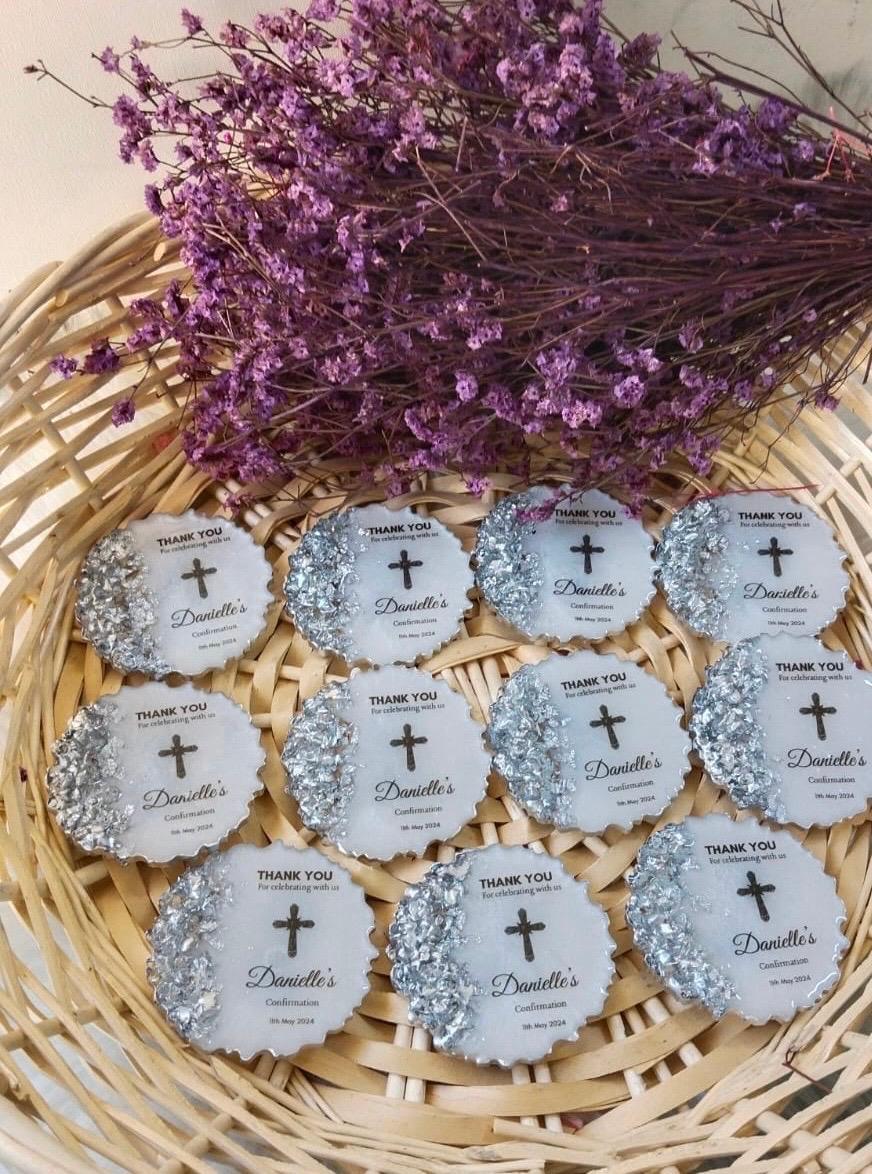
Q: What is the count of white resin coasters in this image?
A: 11